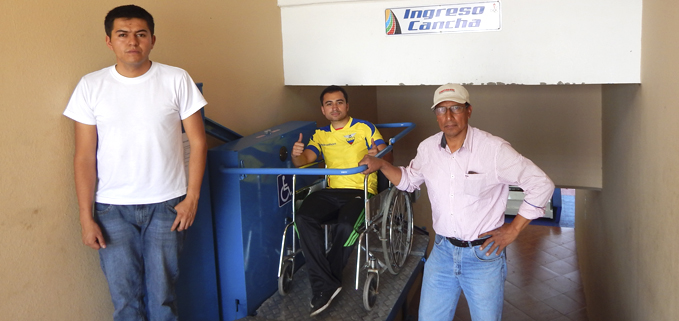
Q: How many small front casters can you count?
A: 2